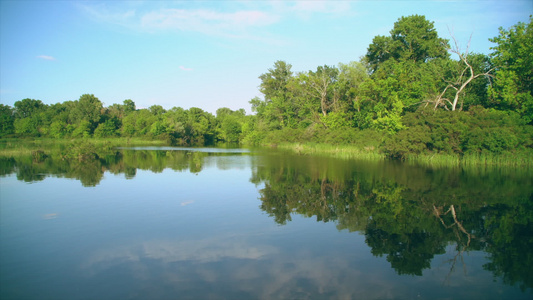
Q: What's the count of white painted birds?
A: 0